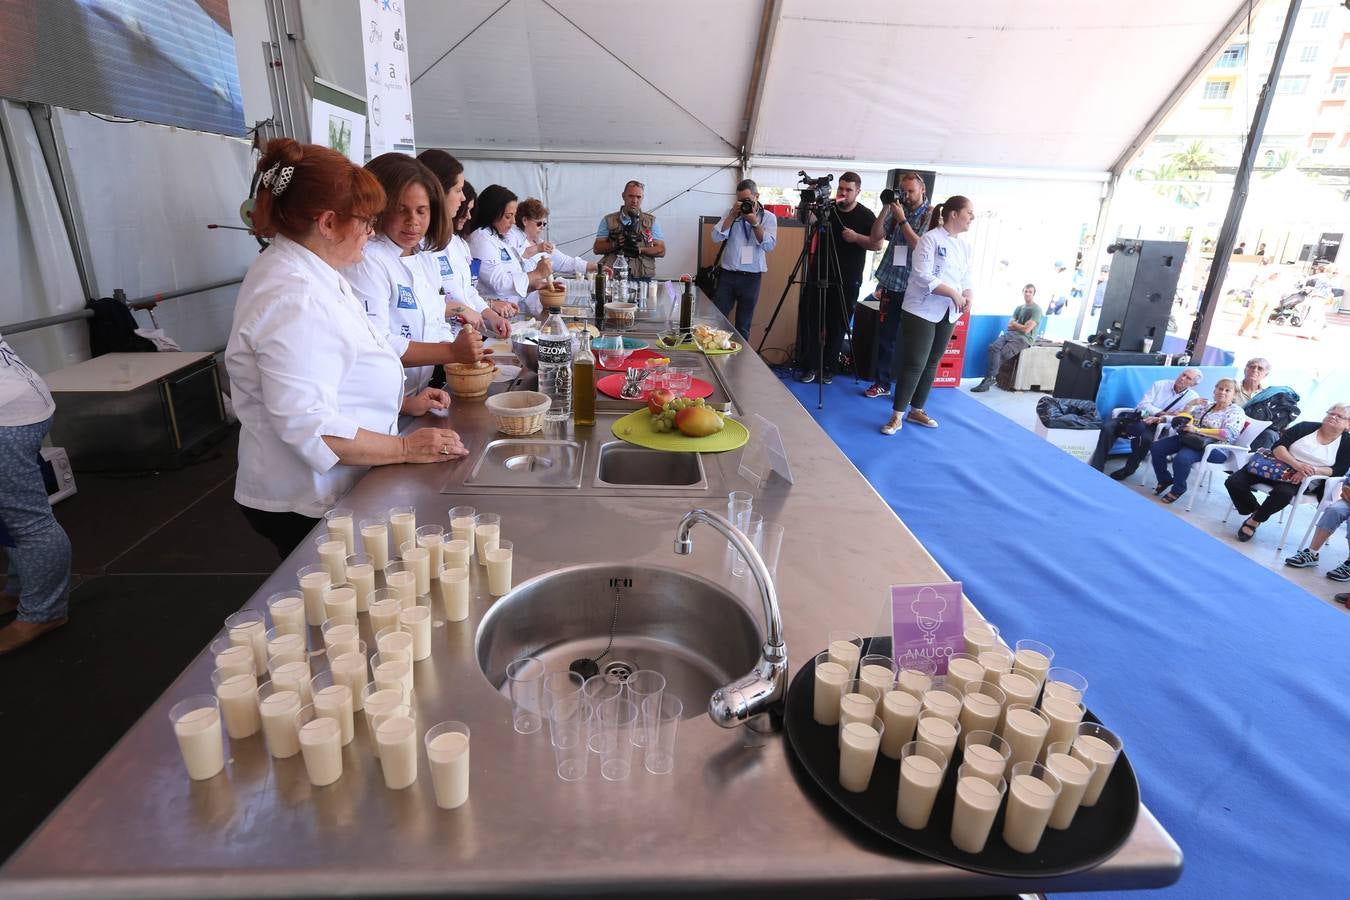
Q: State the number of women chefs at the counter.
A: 6